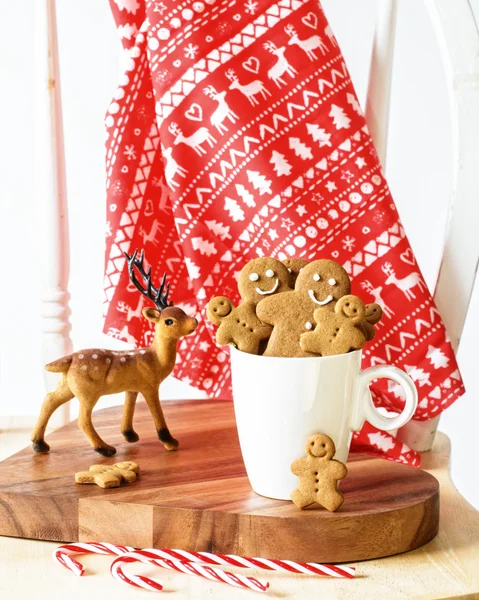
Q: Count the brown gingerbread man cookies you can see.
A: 8